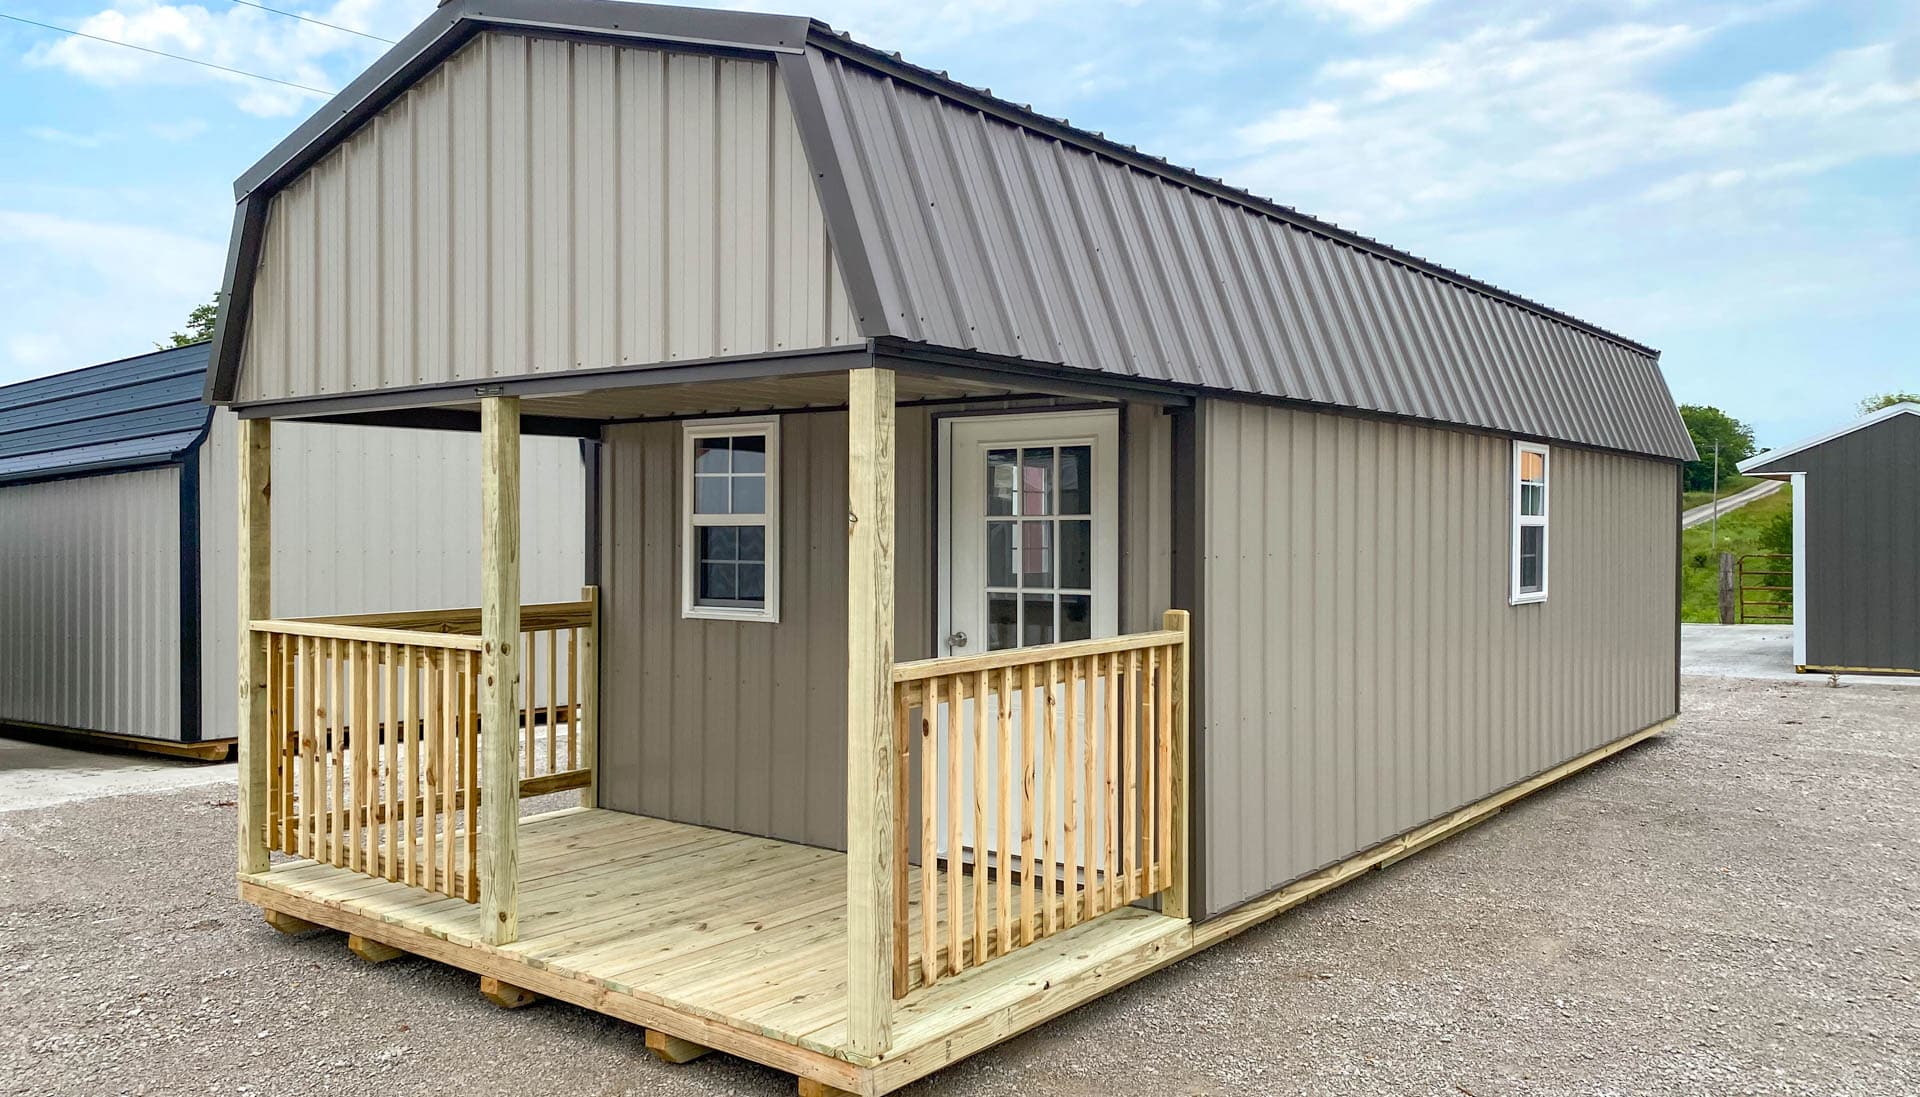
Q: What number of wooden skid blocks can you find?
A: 5